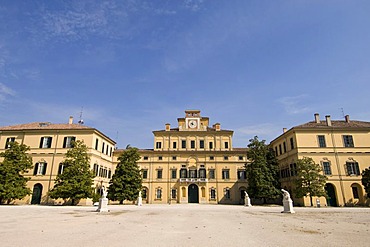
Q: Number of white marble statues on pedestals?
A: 4